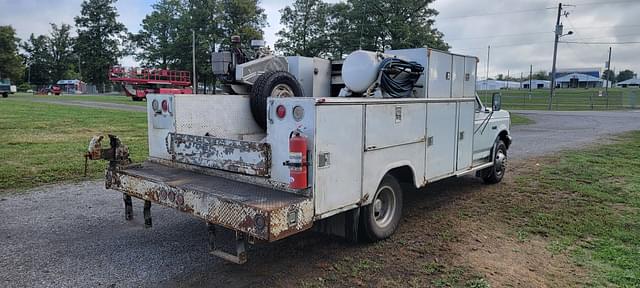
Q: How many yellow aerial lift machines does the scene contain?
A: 0